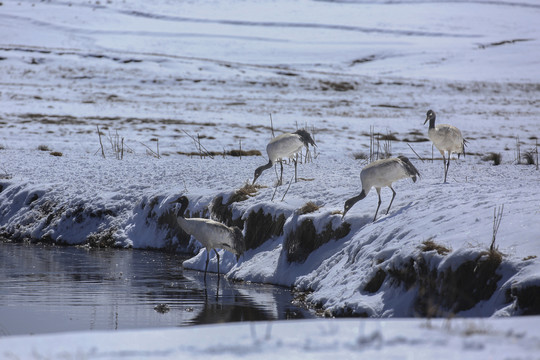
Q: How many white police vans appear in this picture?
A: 0